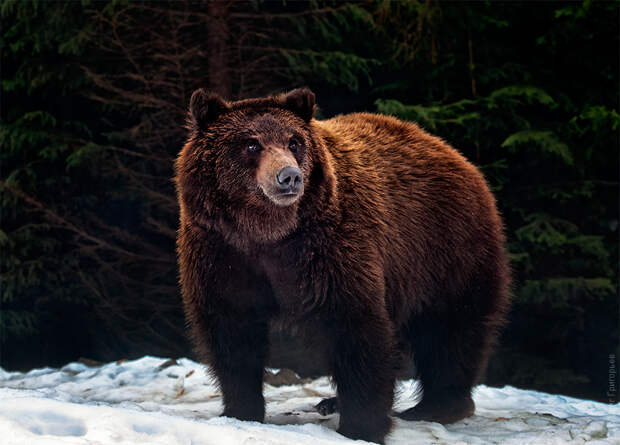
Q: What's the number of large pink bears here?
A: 0